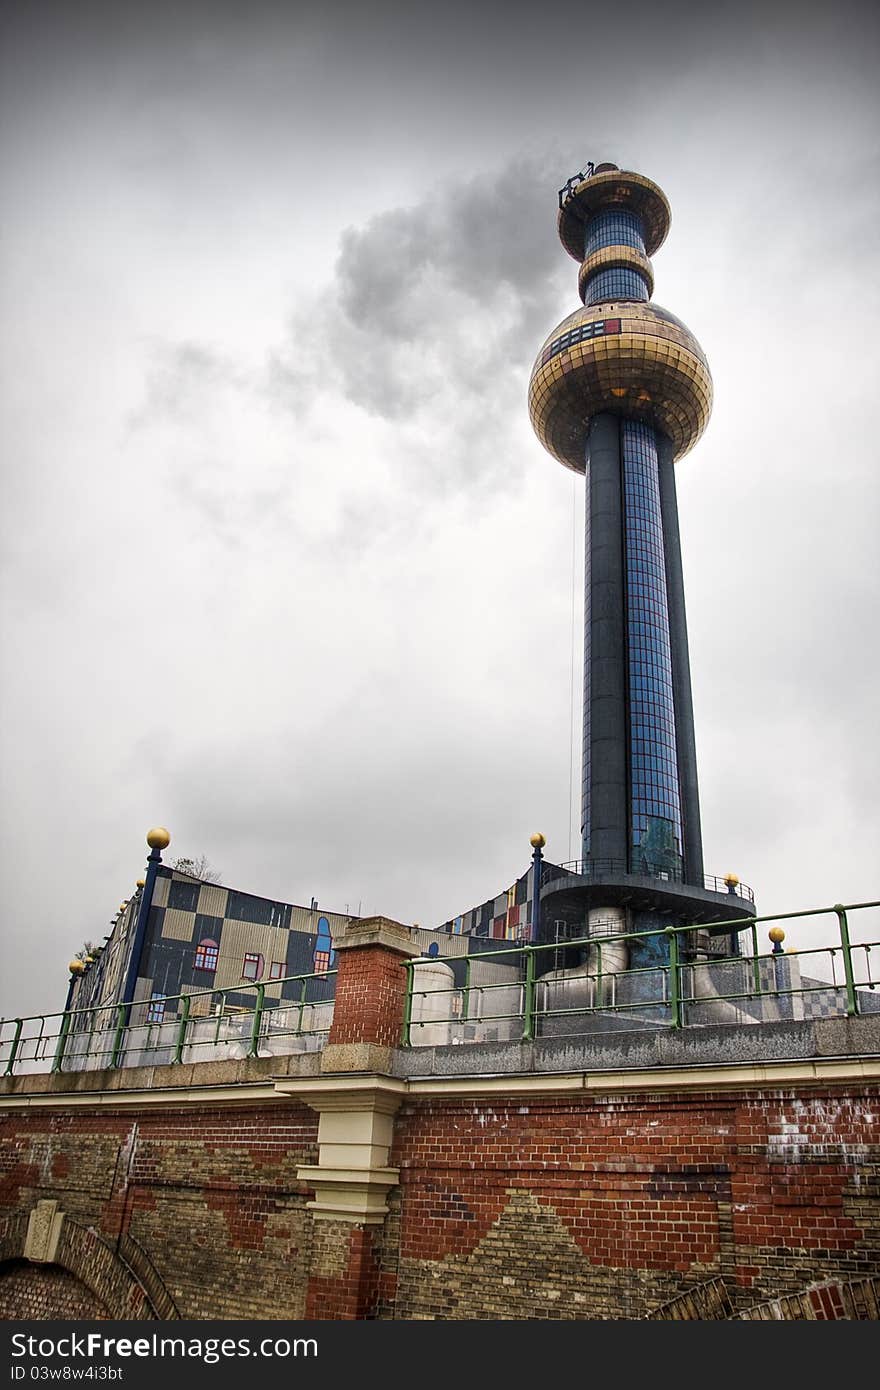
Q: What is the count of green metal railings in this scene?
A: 2